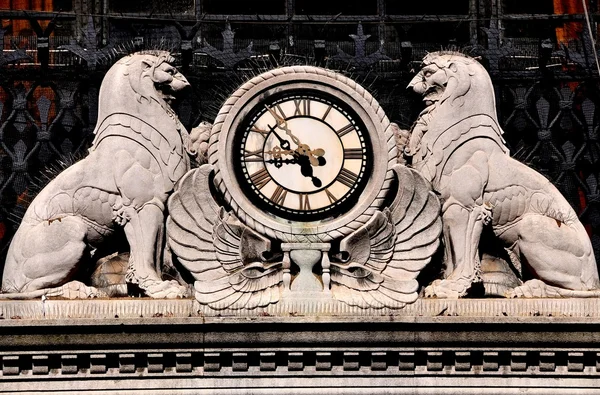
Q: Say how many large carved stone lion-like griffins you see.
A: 2